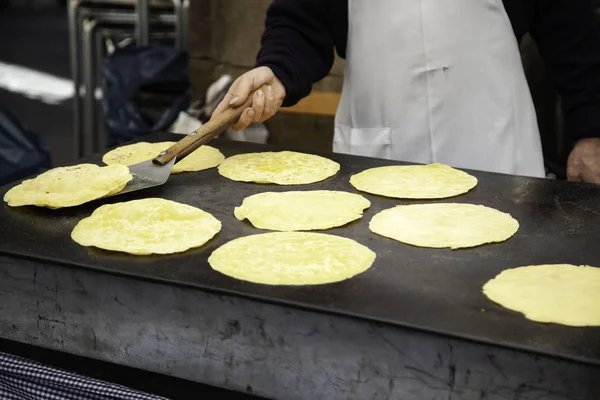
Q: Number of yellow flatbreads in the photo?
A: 9